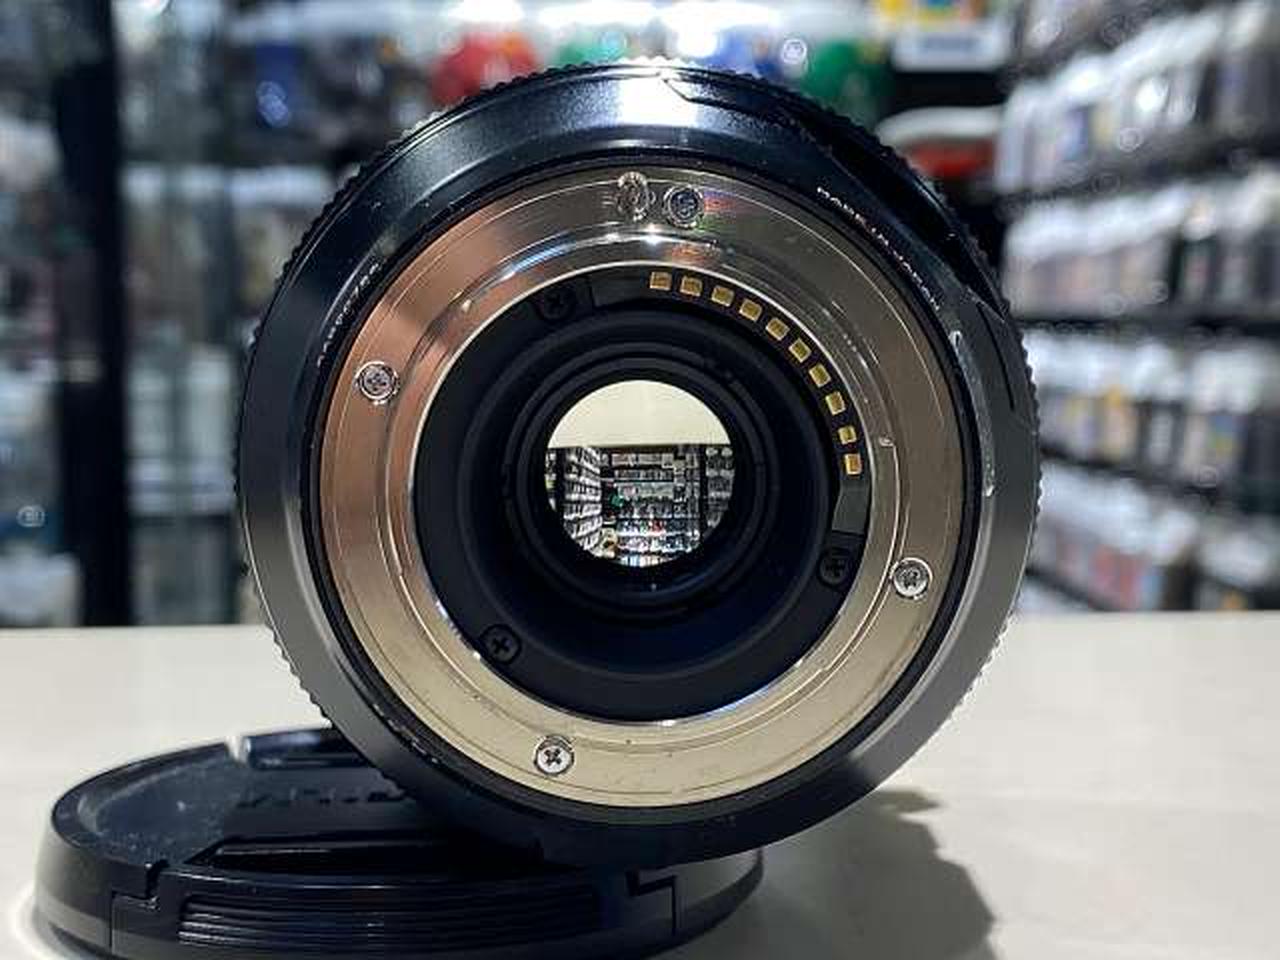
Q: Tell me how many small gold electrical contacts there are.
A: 10